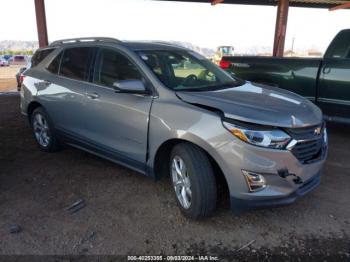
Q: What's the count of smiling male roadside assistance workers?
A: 0